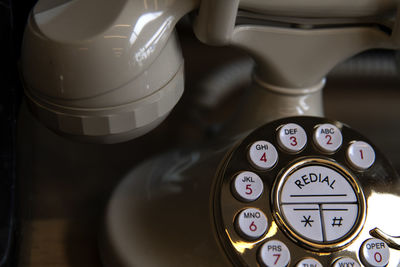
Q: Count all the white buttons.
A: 13